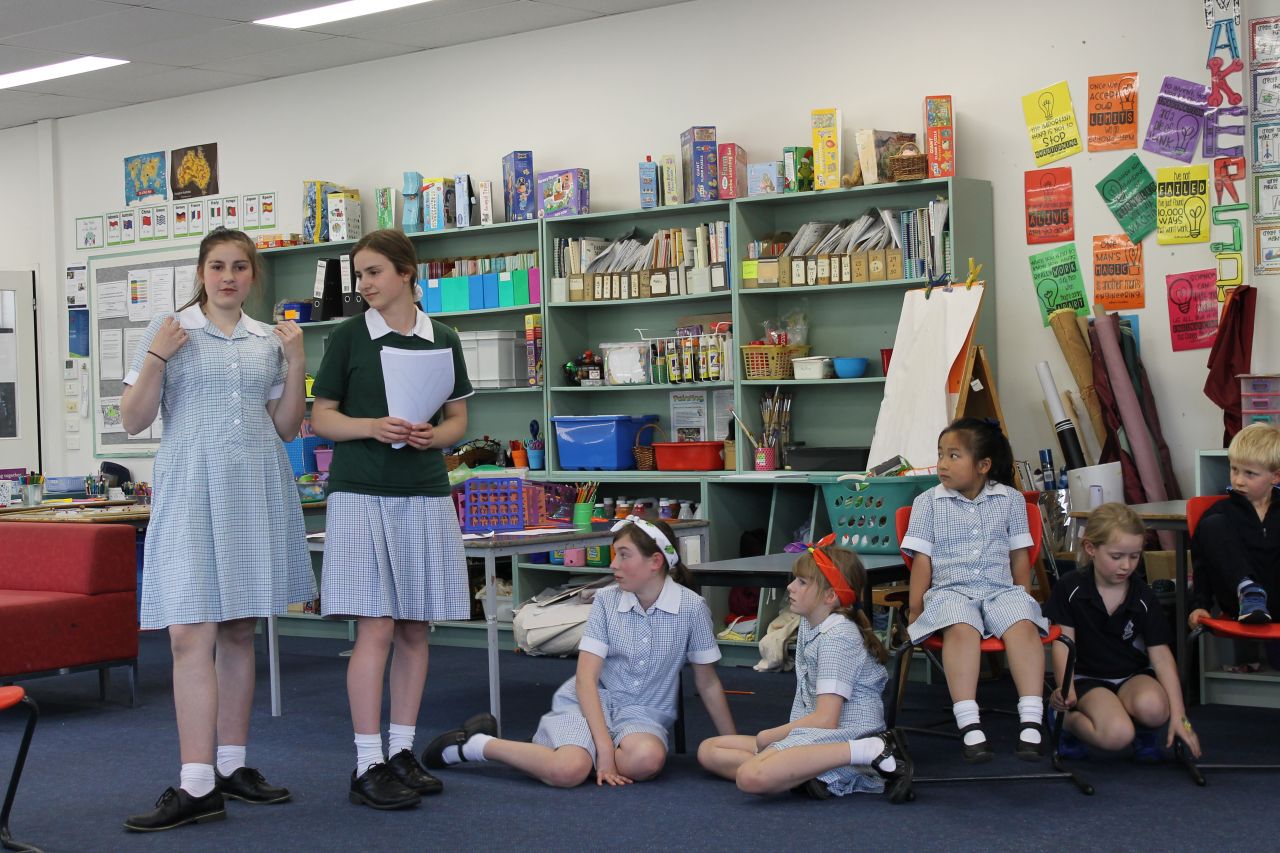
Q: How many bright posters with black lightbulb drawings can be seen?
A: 9